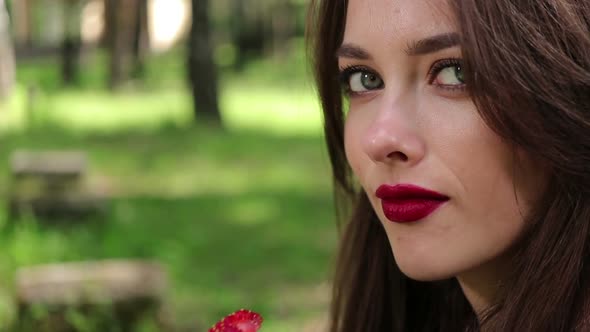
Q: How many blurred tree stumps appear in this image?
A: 2